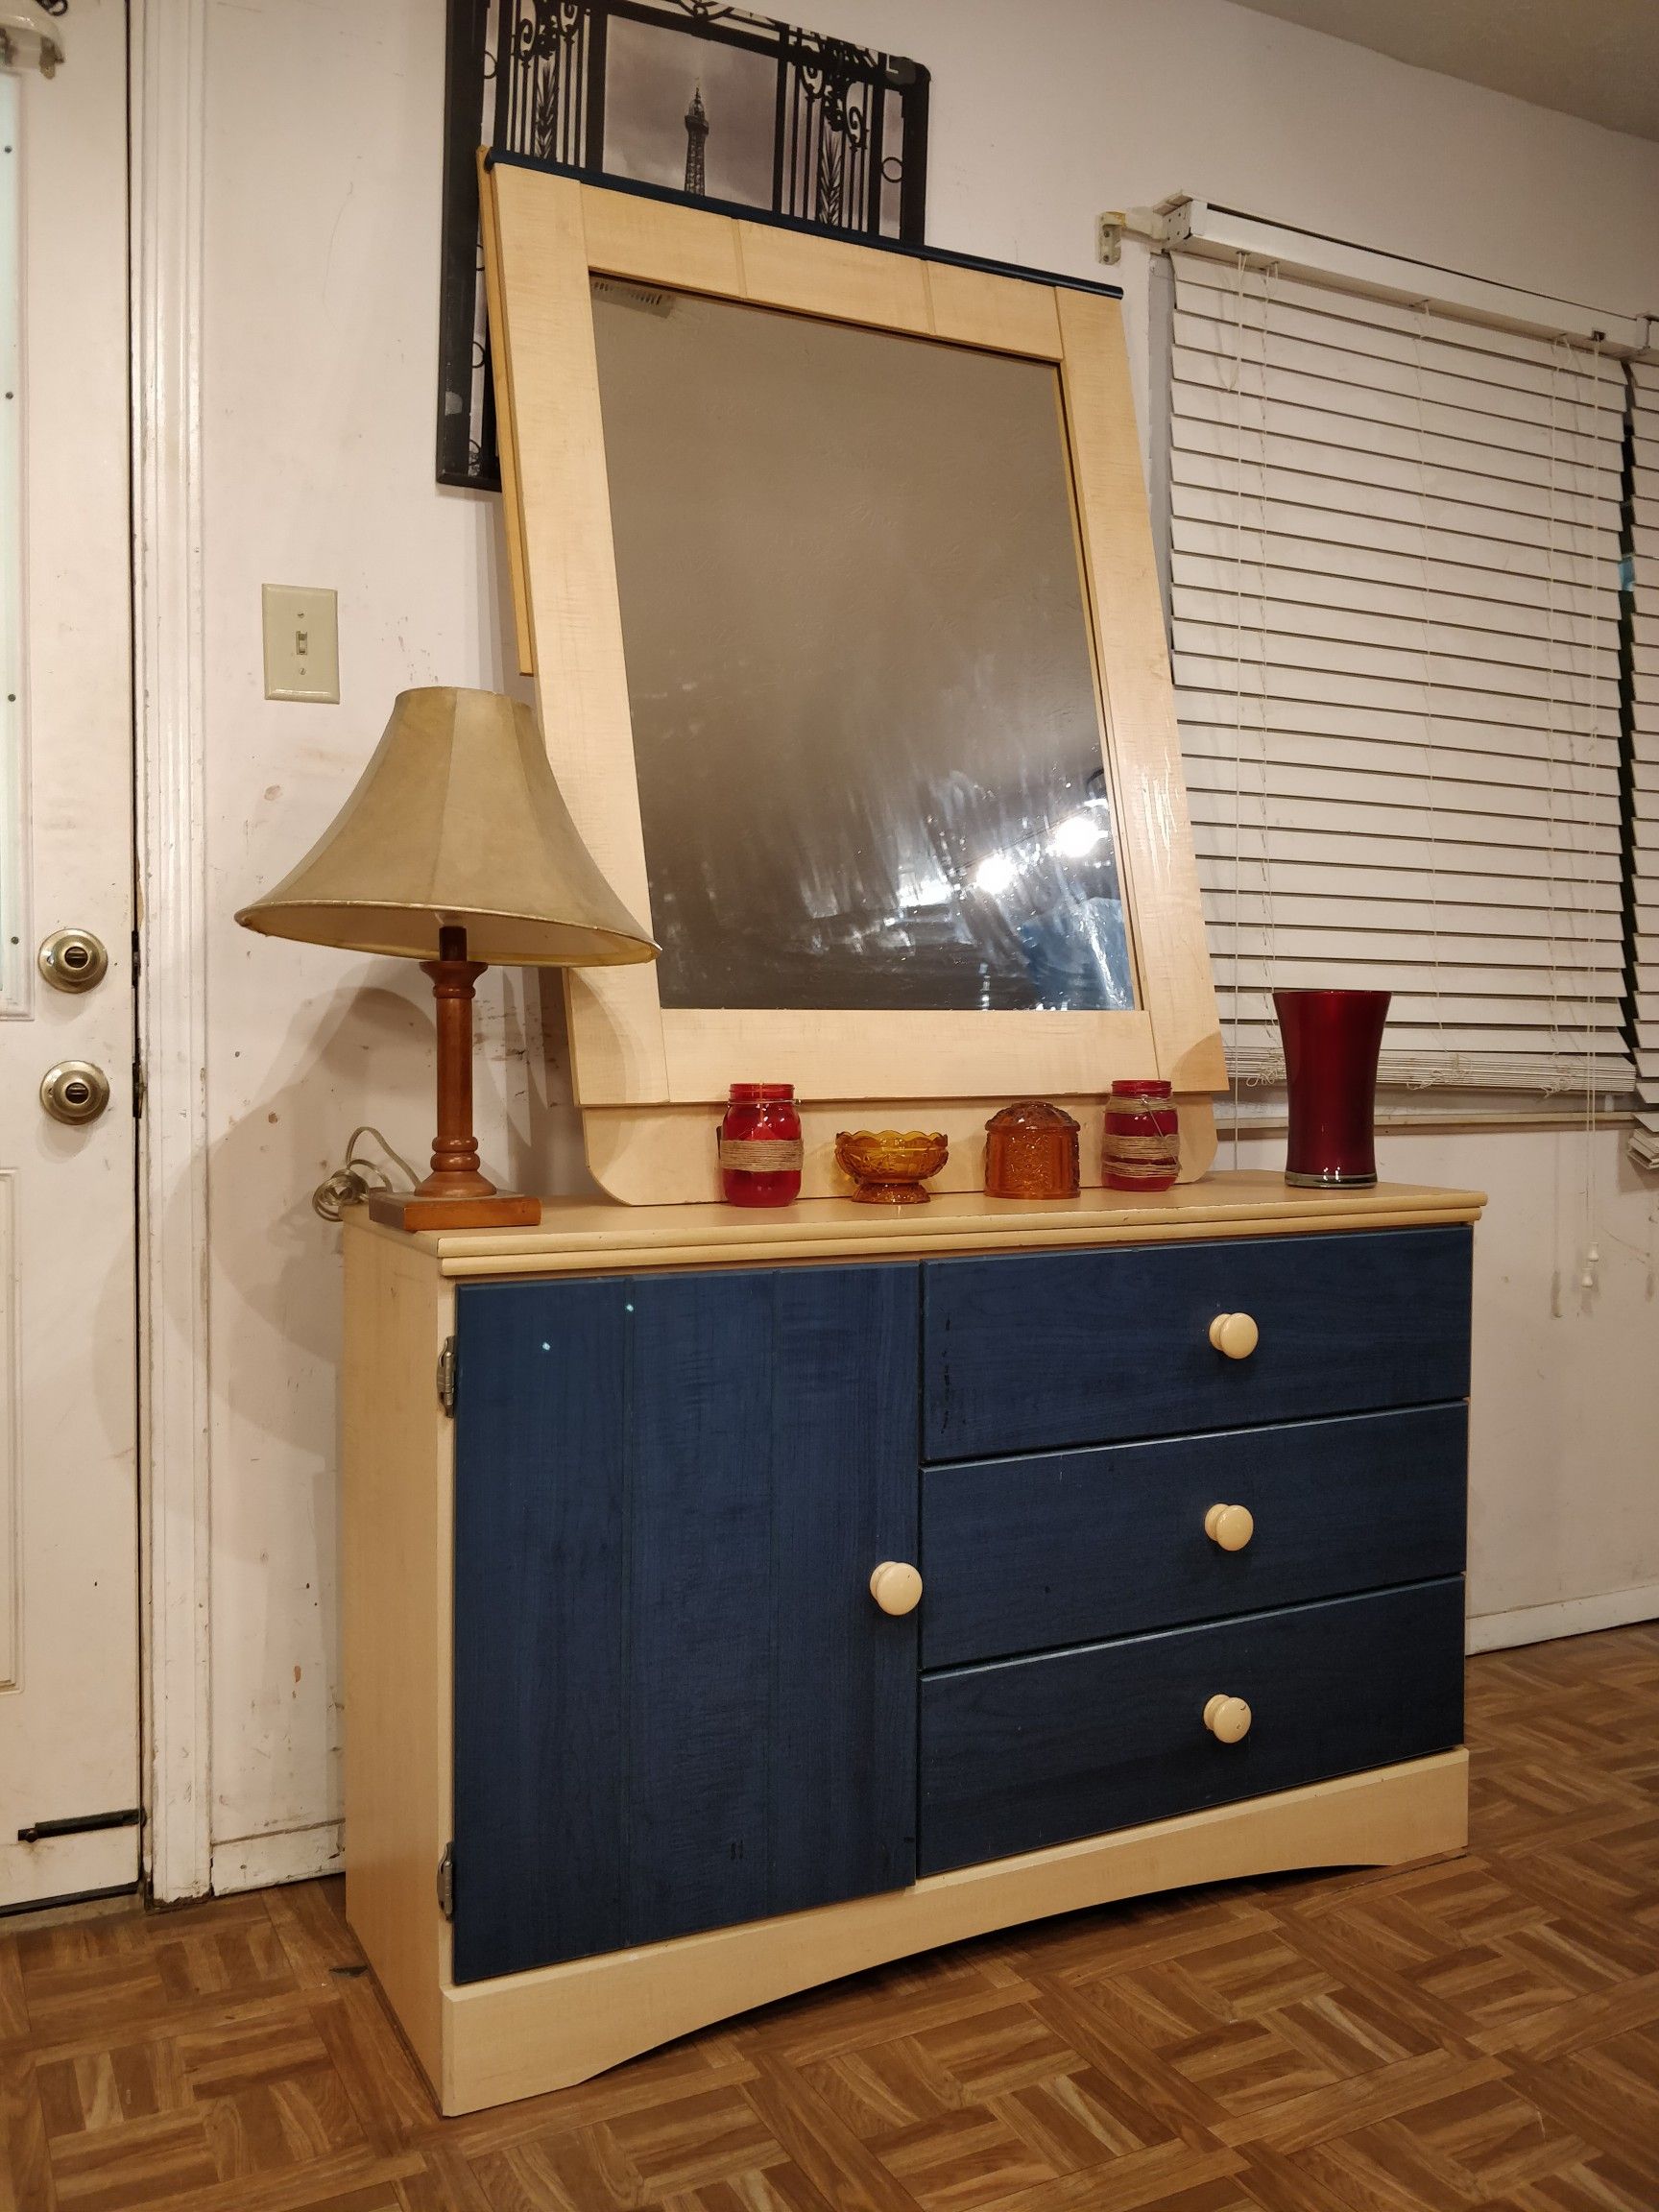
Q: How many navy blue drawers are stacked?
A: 3